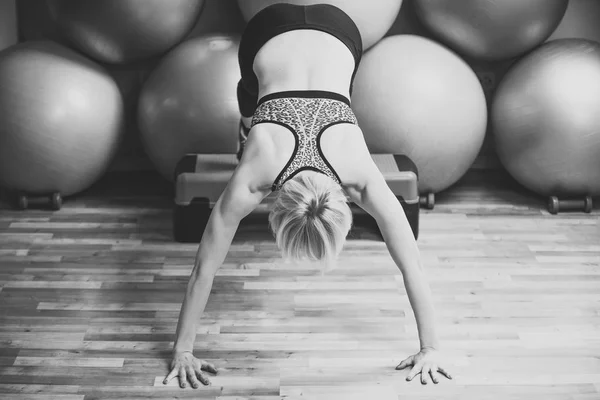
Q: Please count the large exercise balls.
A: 7